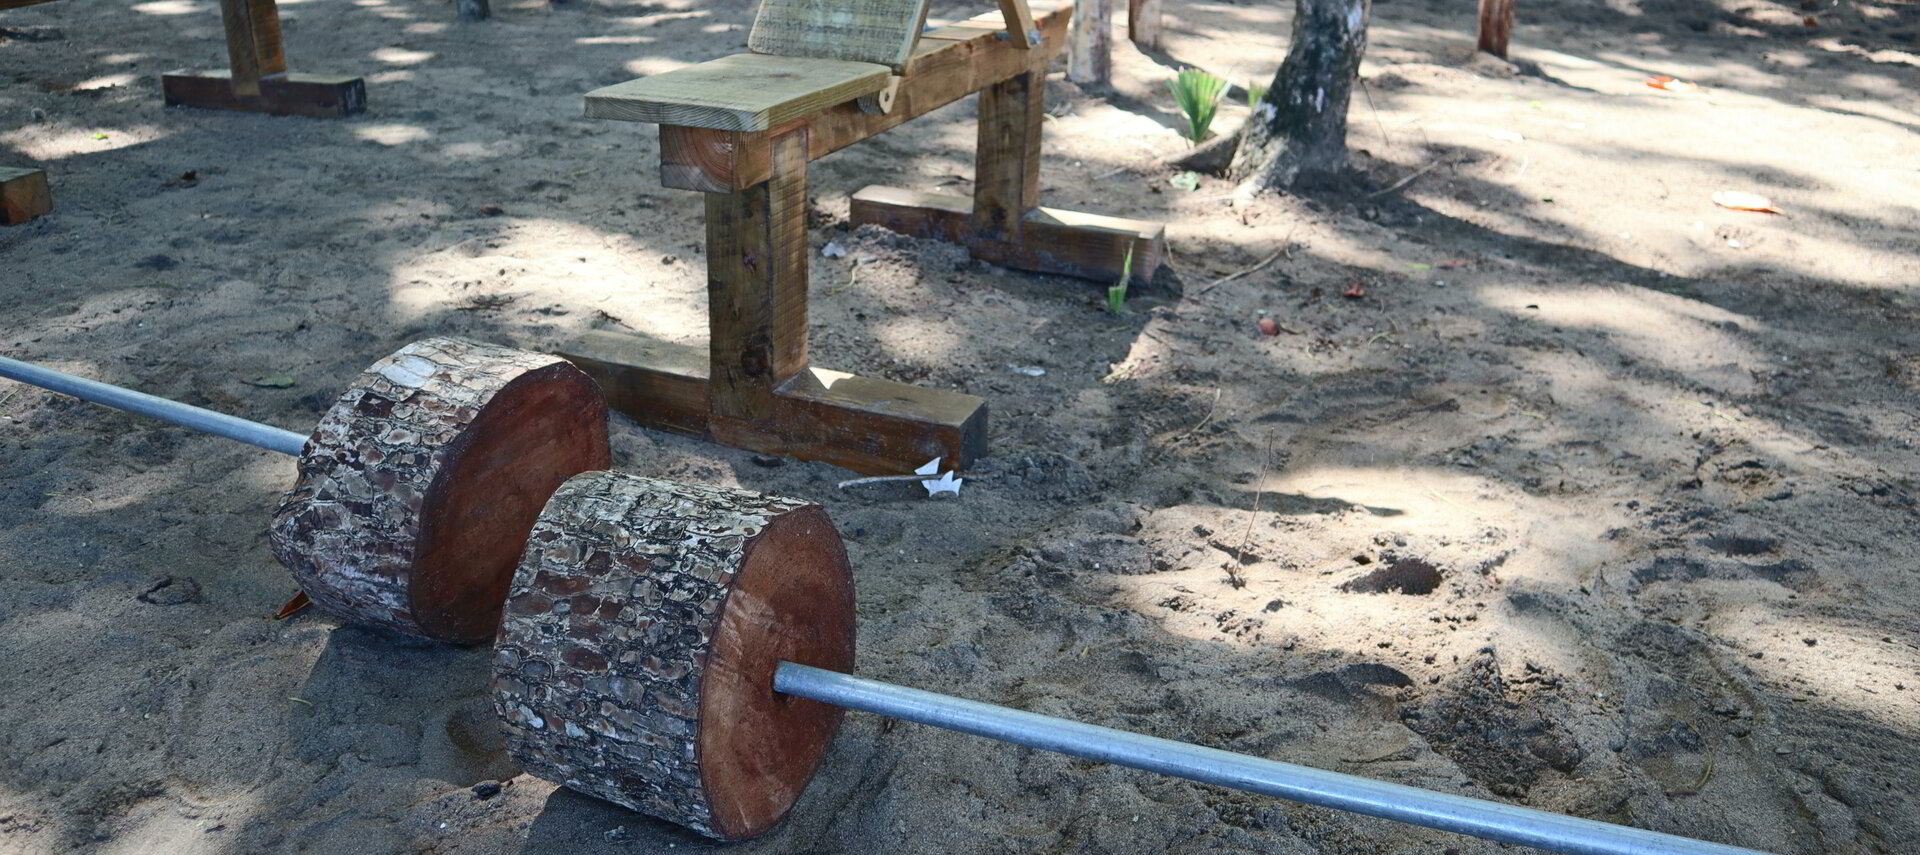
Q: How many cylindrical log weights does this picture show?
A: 2